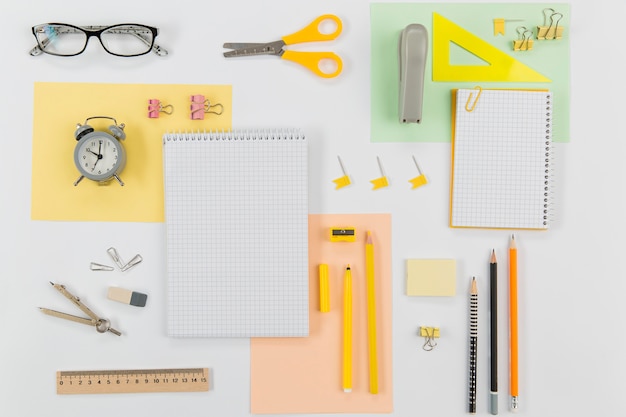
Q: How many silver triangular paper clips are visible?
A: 3